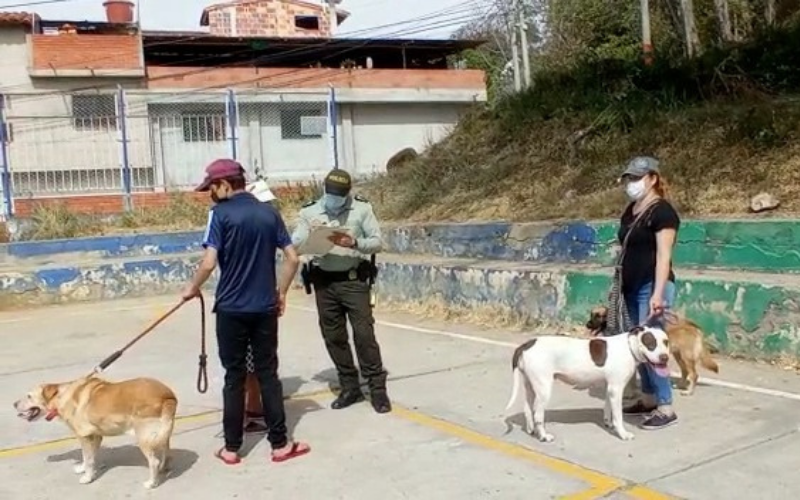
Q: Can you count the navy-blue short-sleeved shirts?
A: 1